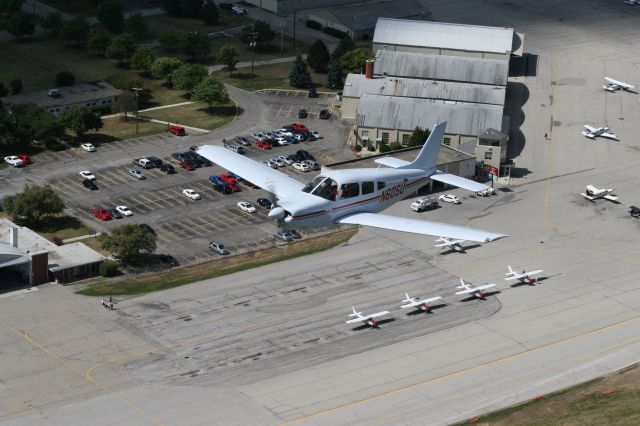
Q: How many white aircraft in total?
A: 9